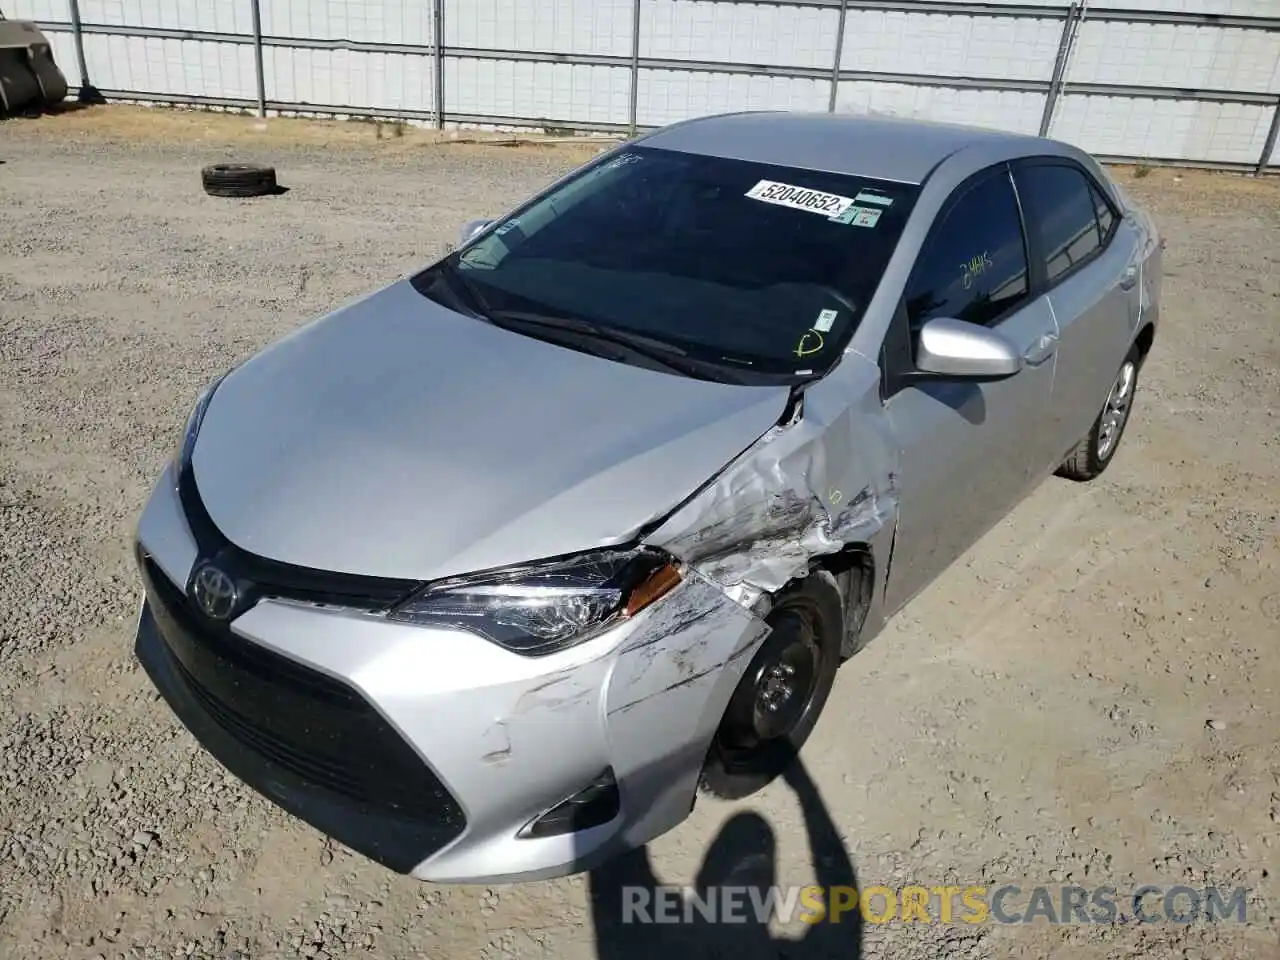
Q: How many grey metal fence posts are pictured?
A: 7